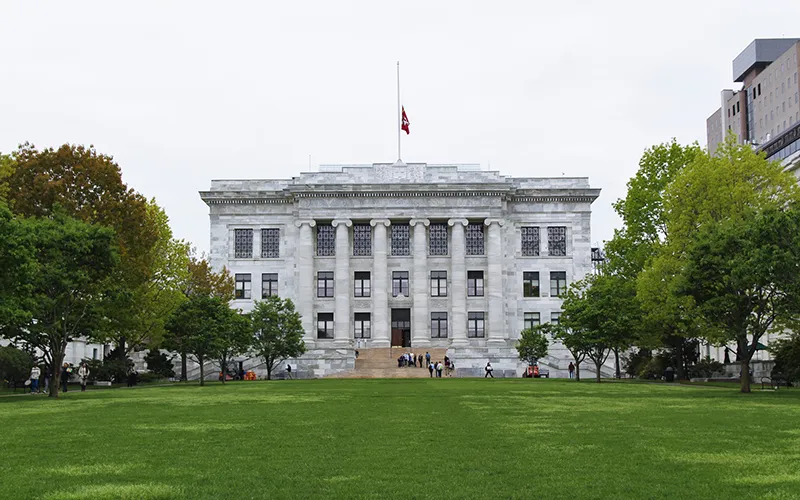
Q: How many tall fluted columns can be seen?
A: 6